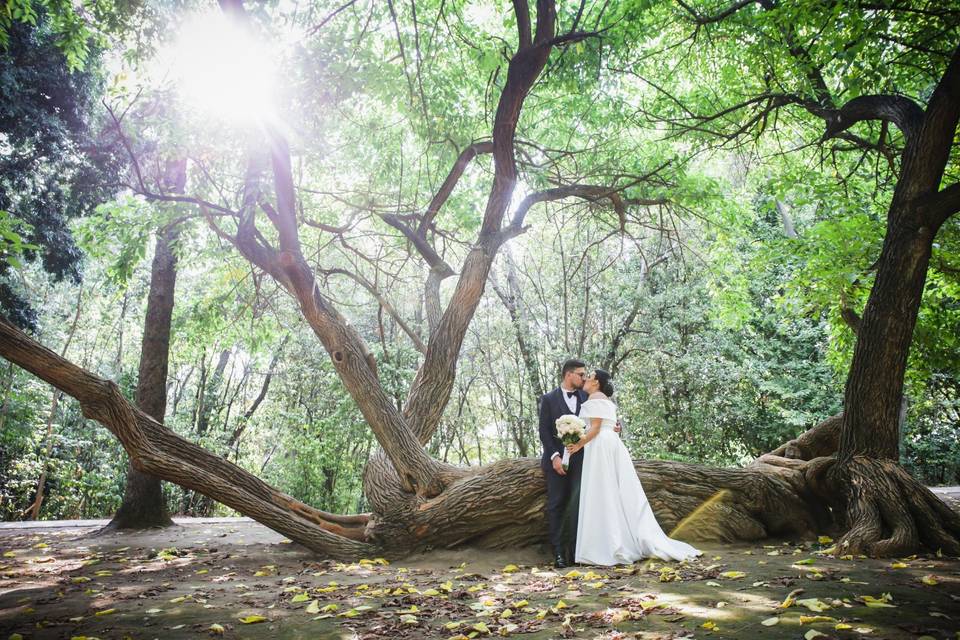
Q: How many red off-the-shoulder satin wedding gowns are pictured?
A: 0